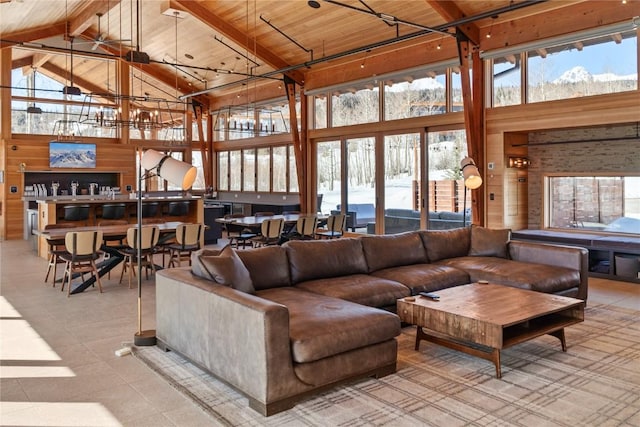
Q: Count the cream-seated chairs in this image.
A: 6